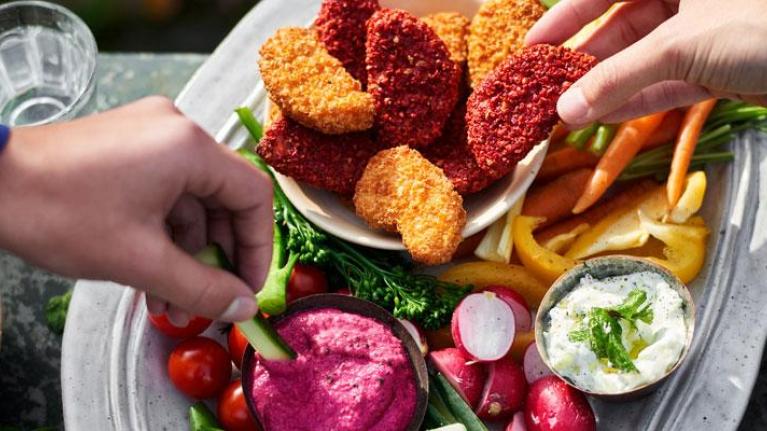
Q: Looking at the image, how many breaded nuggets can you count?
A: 9